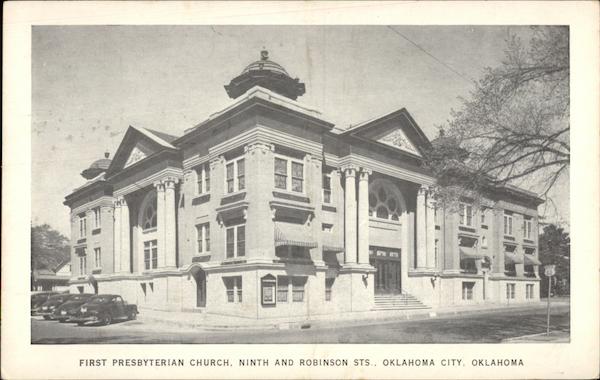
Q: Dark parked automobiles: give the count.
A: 4